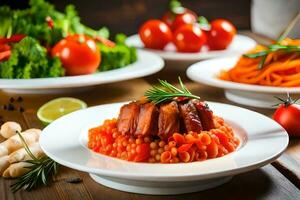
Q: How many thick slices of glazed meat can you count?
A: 5